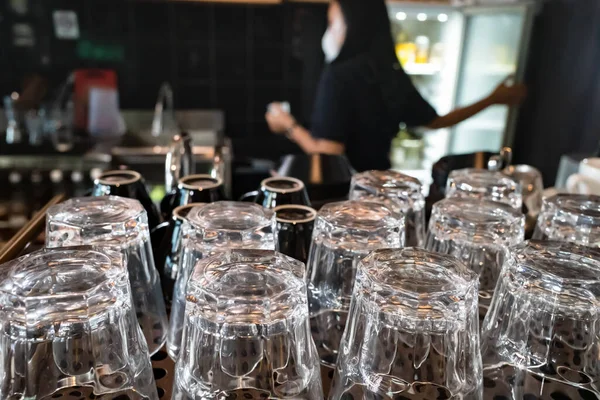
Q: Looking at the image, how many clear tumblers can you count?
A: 11